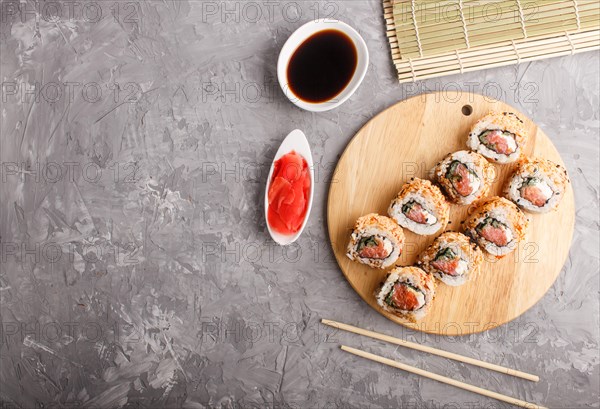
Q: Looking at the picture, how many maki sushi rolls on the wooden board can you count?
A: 8